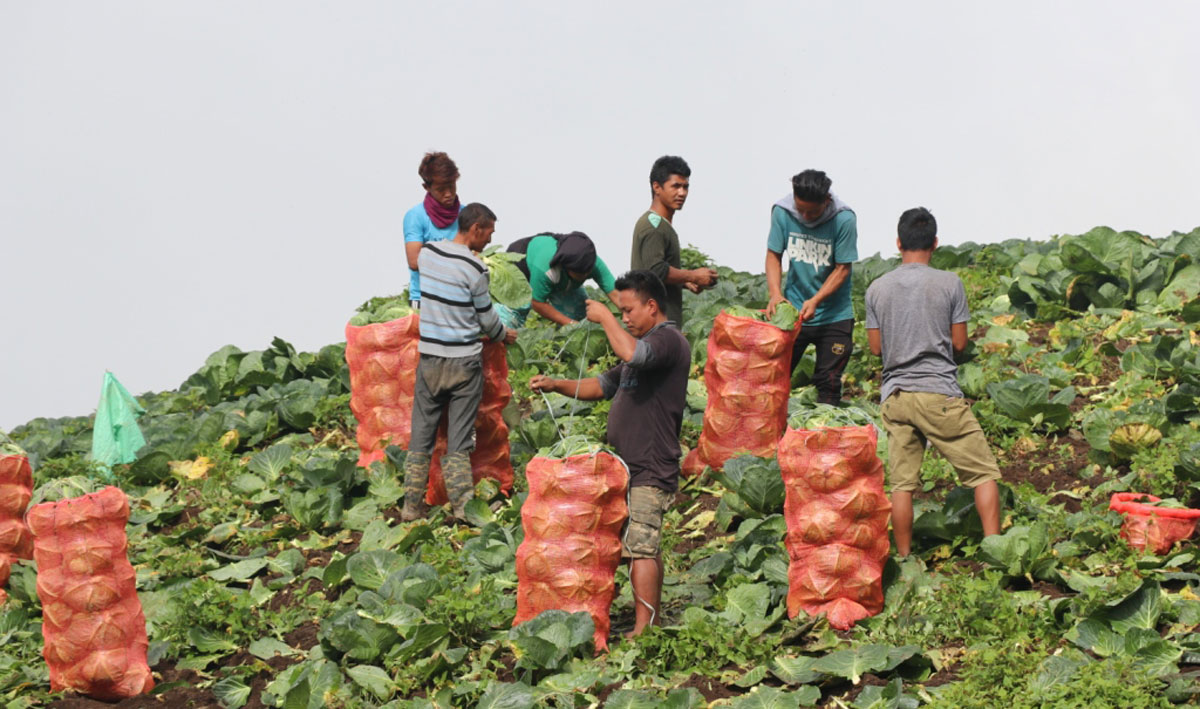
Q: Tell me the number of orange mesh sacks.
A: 8